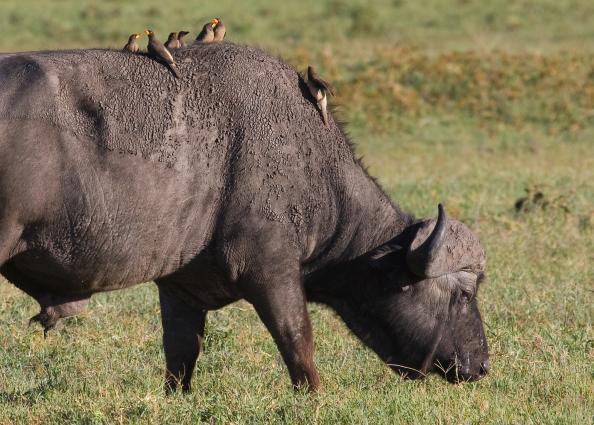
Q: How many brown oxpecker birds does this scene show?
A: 7